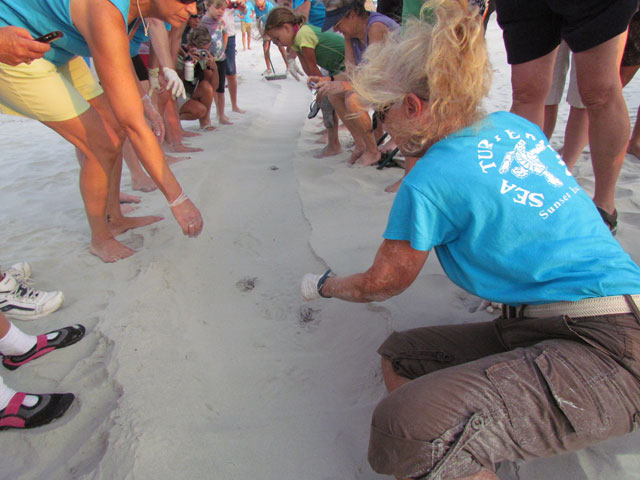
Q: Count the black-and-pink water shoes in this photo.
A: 2